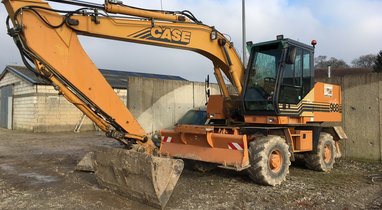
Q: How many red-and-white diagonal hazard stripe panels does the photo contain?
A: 2